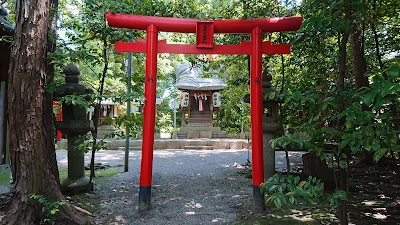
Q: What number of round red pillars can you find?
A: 2